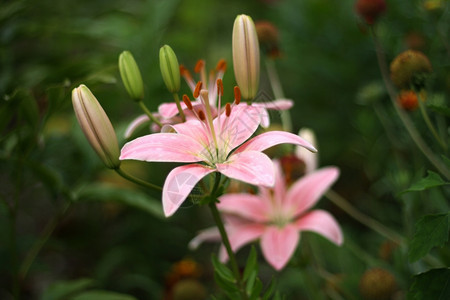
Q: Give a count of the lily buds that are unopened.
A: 4